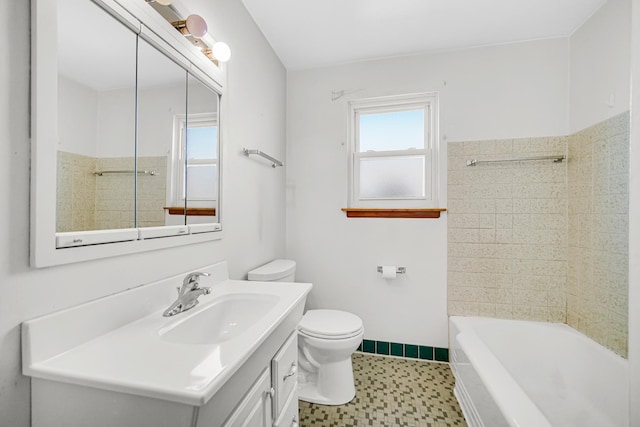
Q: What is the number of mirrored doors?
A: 3